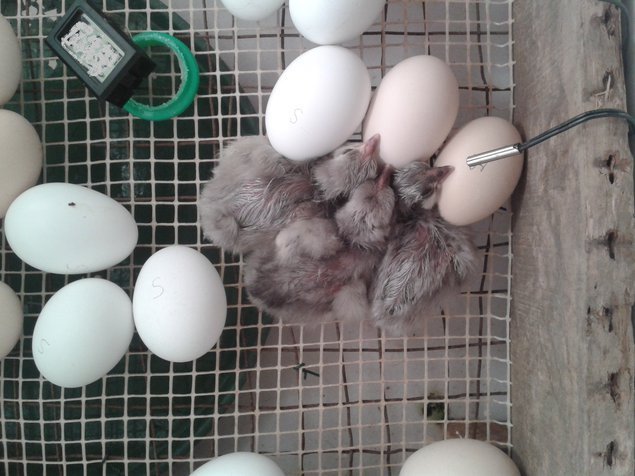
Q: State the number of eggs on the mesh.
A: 13